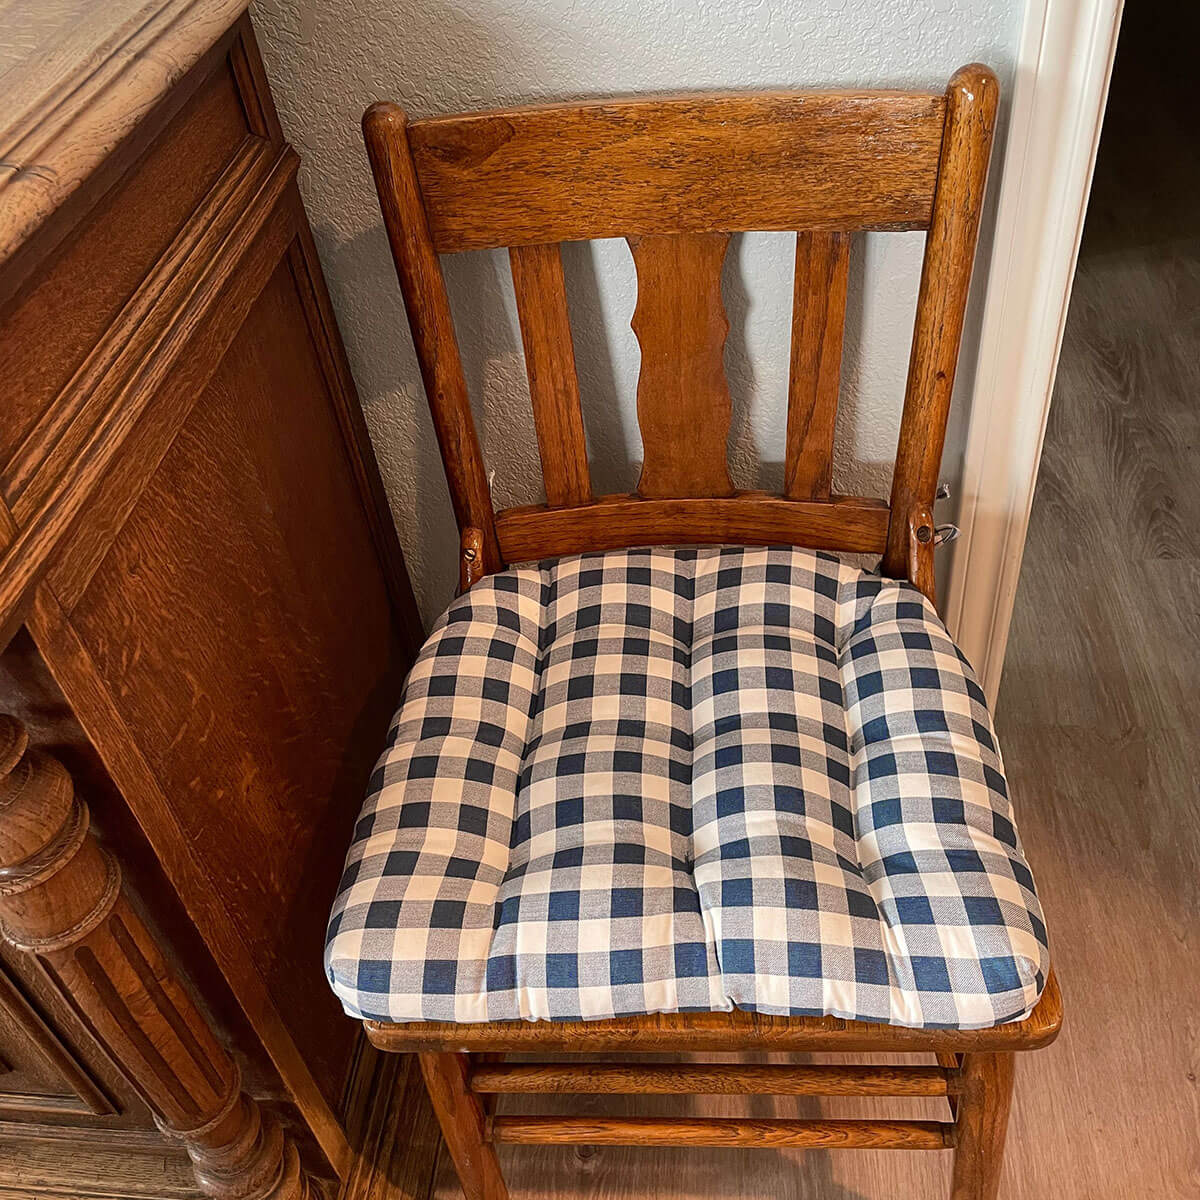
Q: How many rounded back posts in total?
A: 2